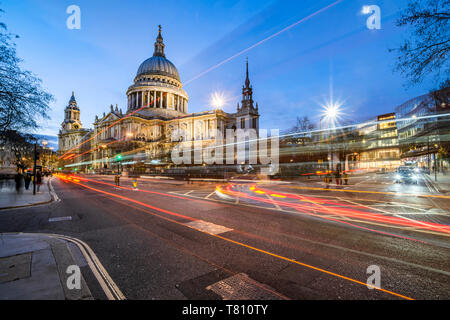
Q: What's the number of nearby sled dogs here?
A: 0